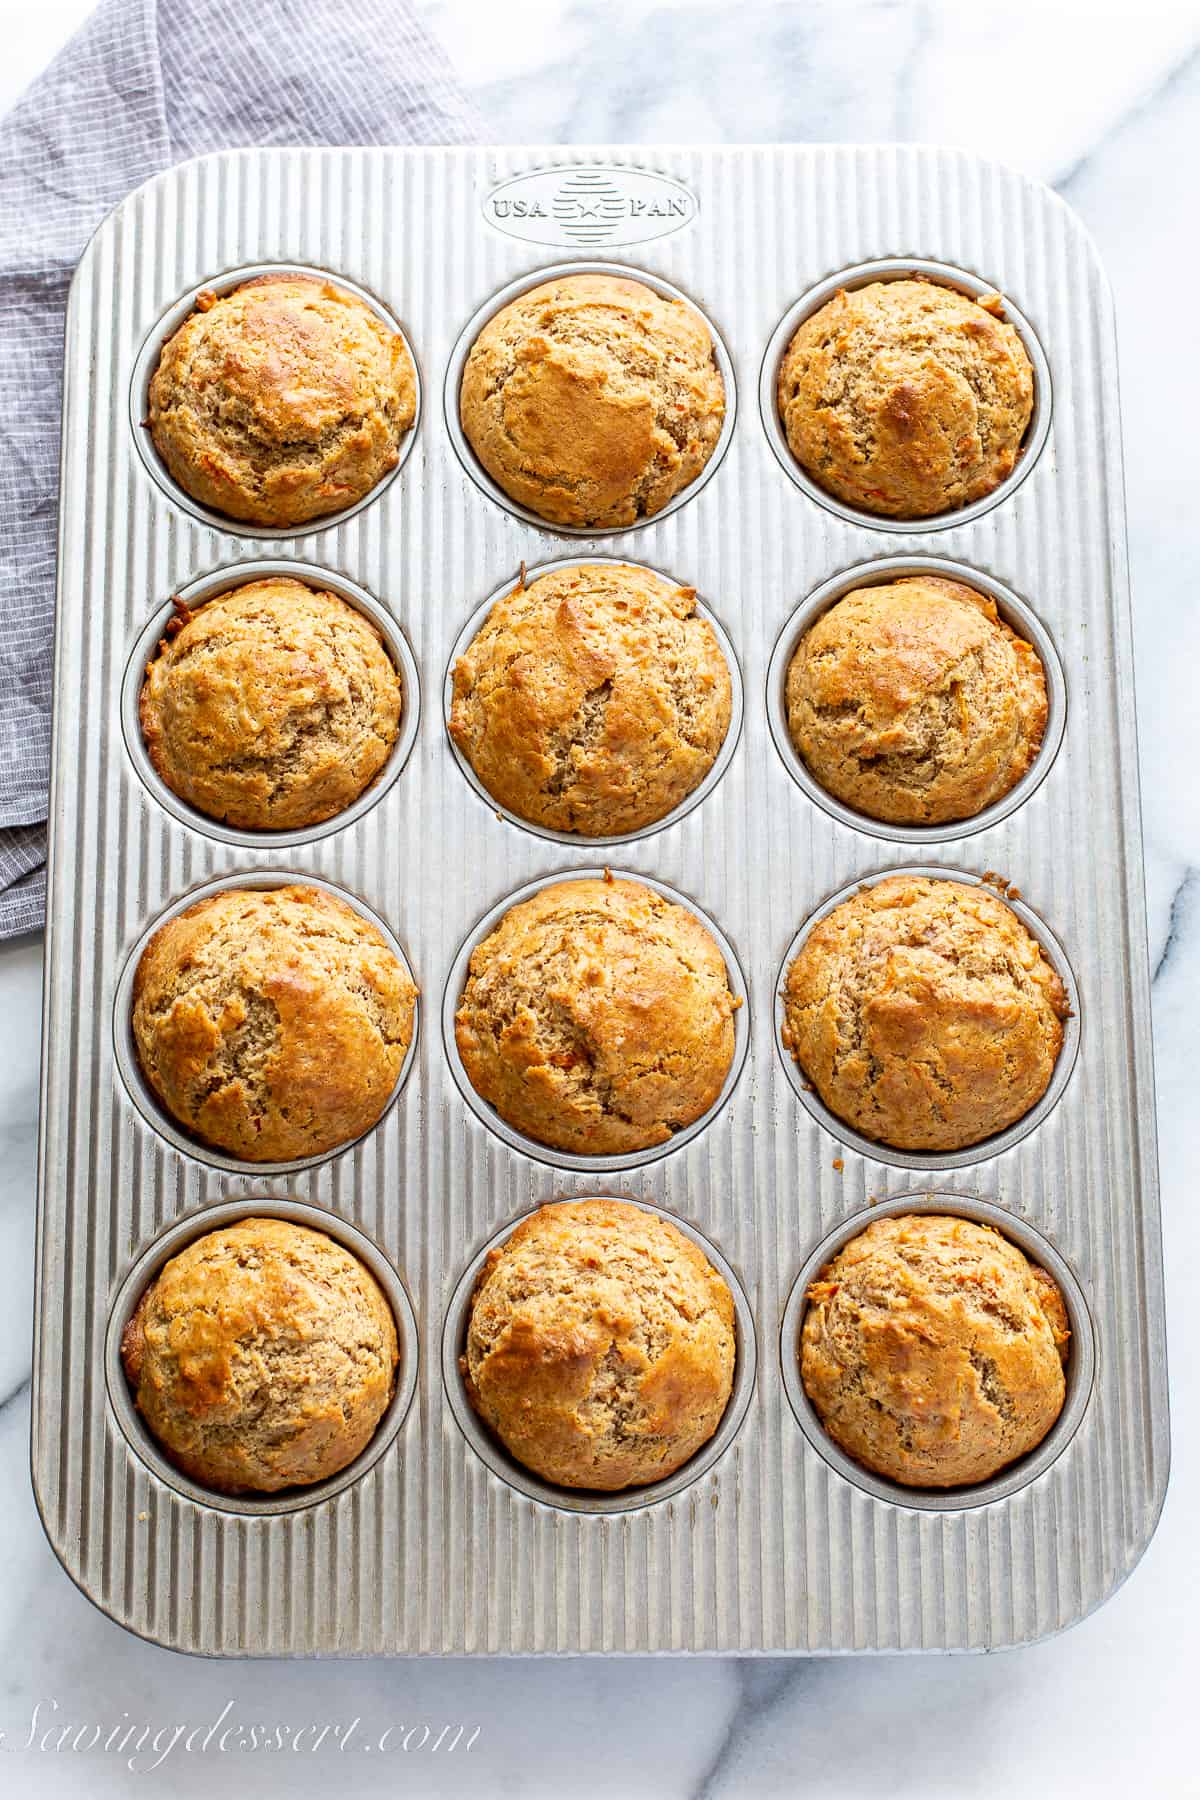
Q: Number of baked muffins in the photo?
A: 12